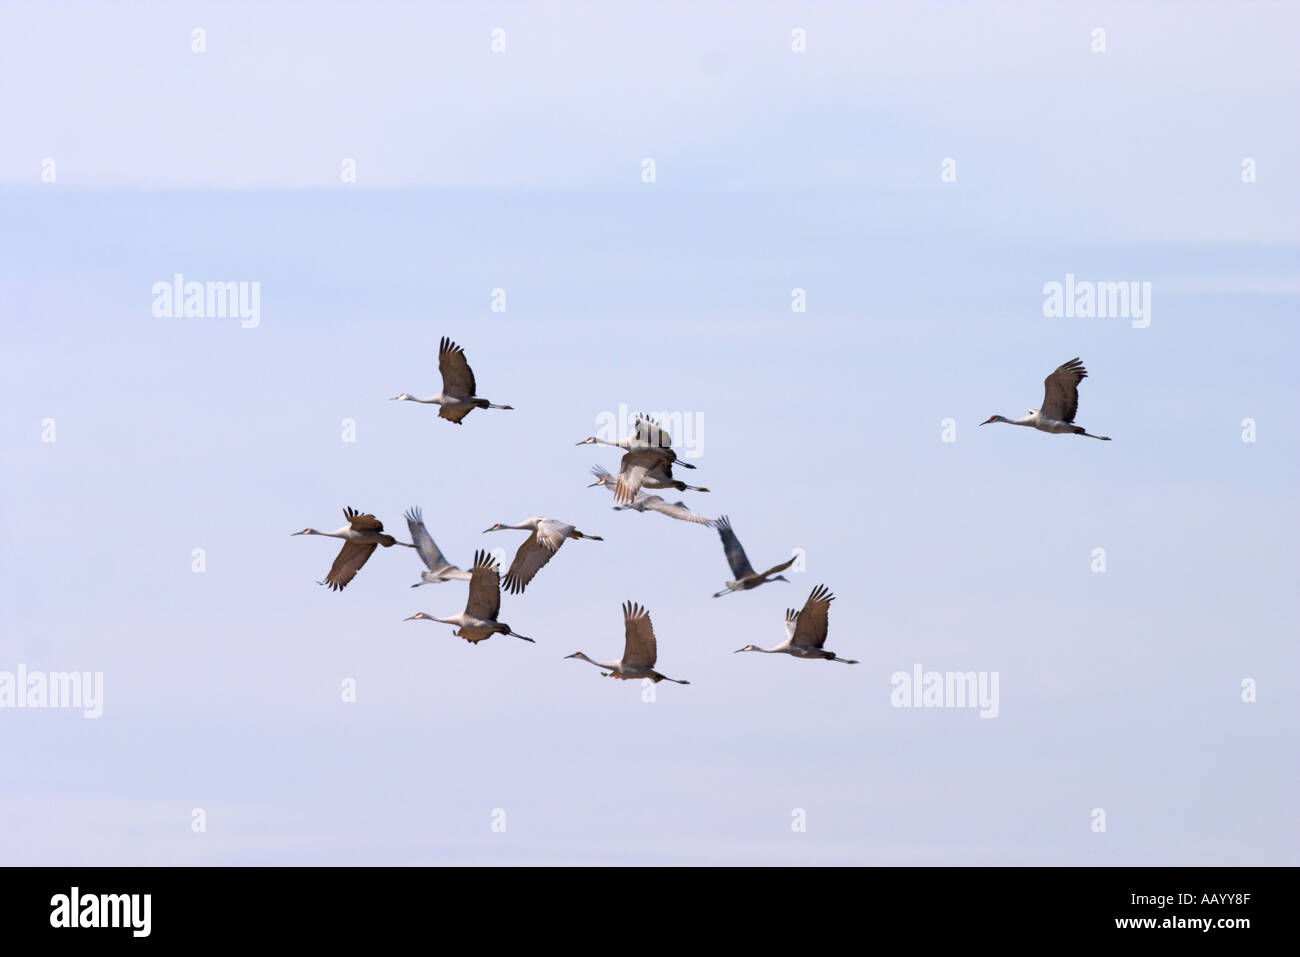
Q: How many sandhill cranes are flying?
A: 12